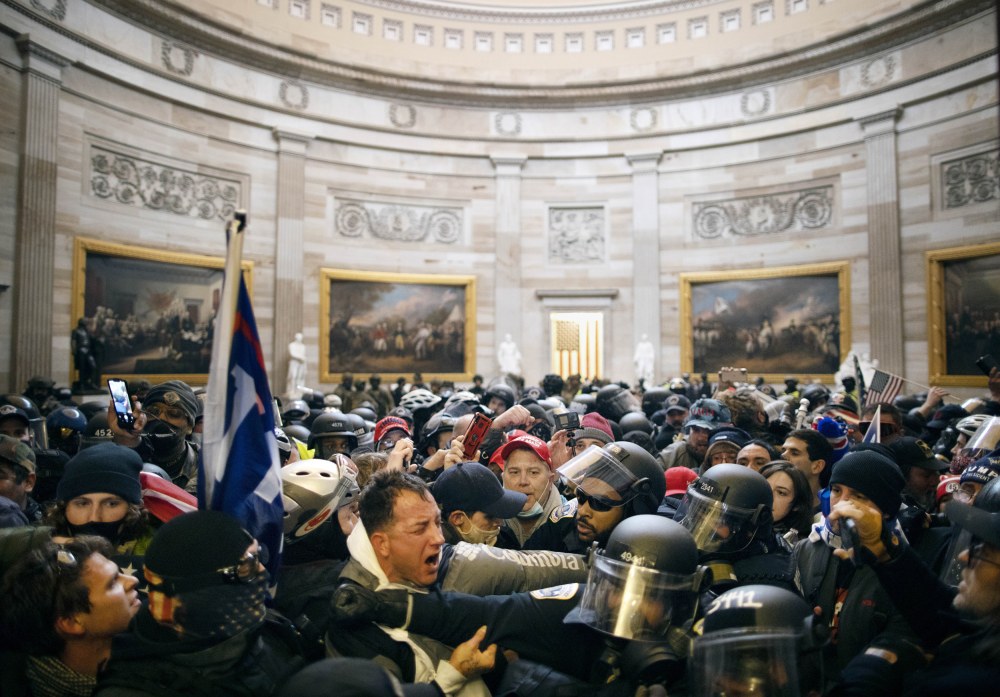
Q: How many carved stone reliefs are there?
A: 5